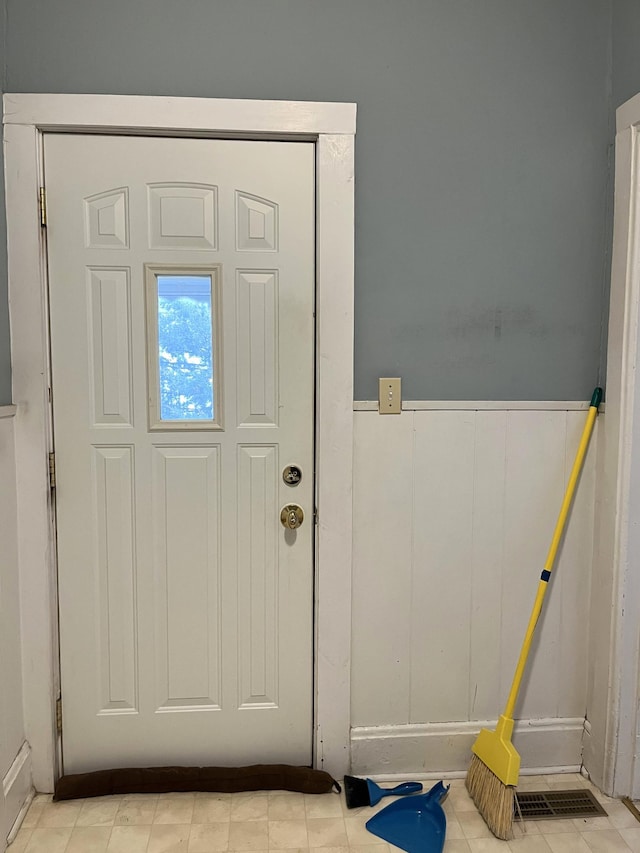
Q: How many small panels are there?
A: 3